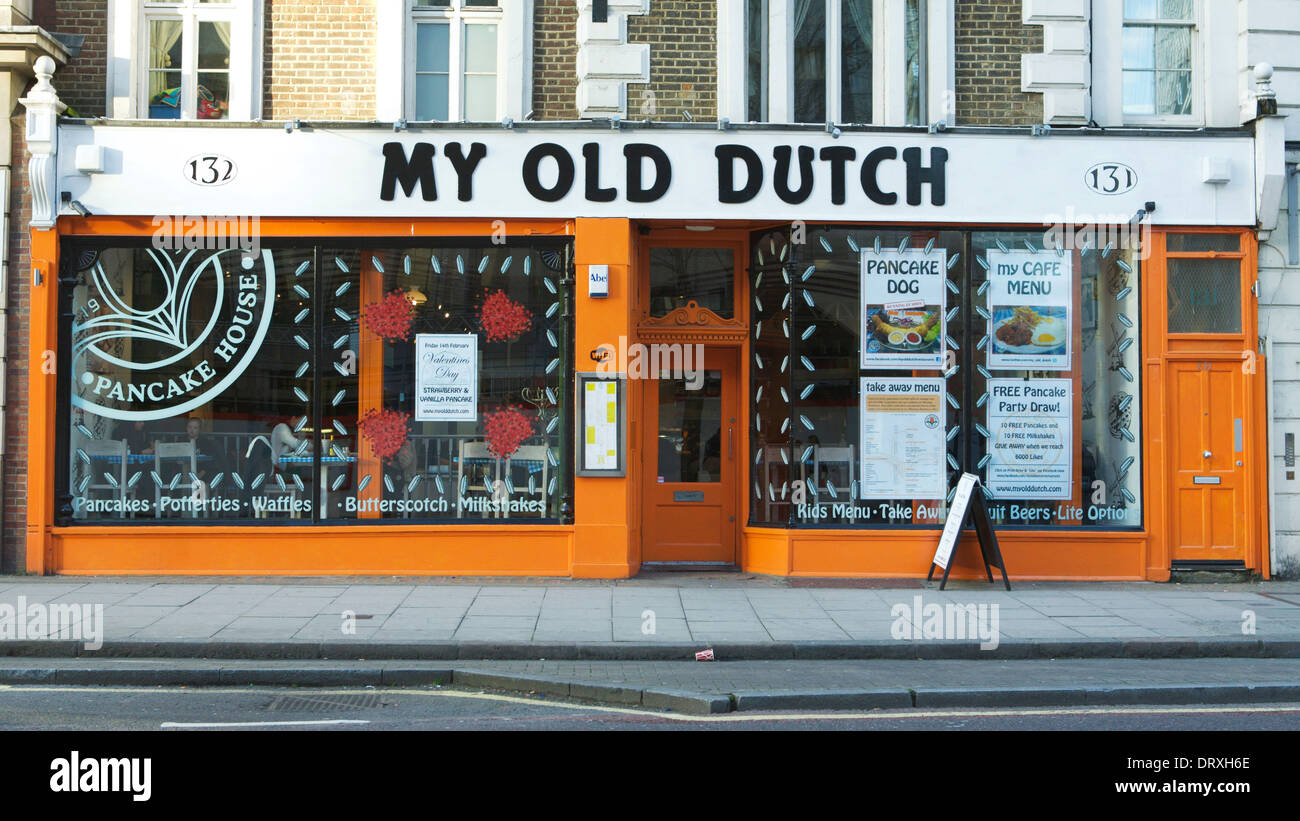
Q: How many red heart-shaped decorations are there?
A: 4